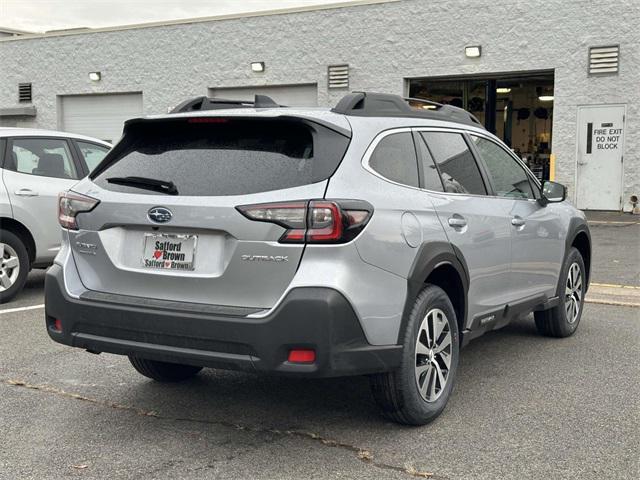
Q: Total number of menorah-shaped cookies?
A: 0